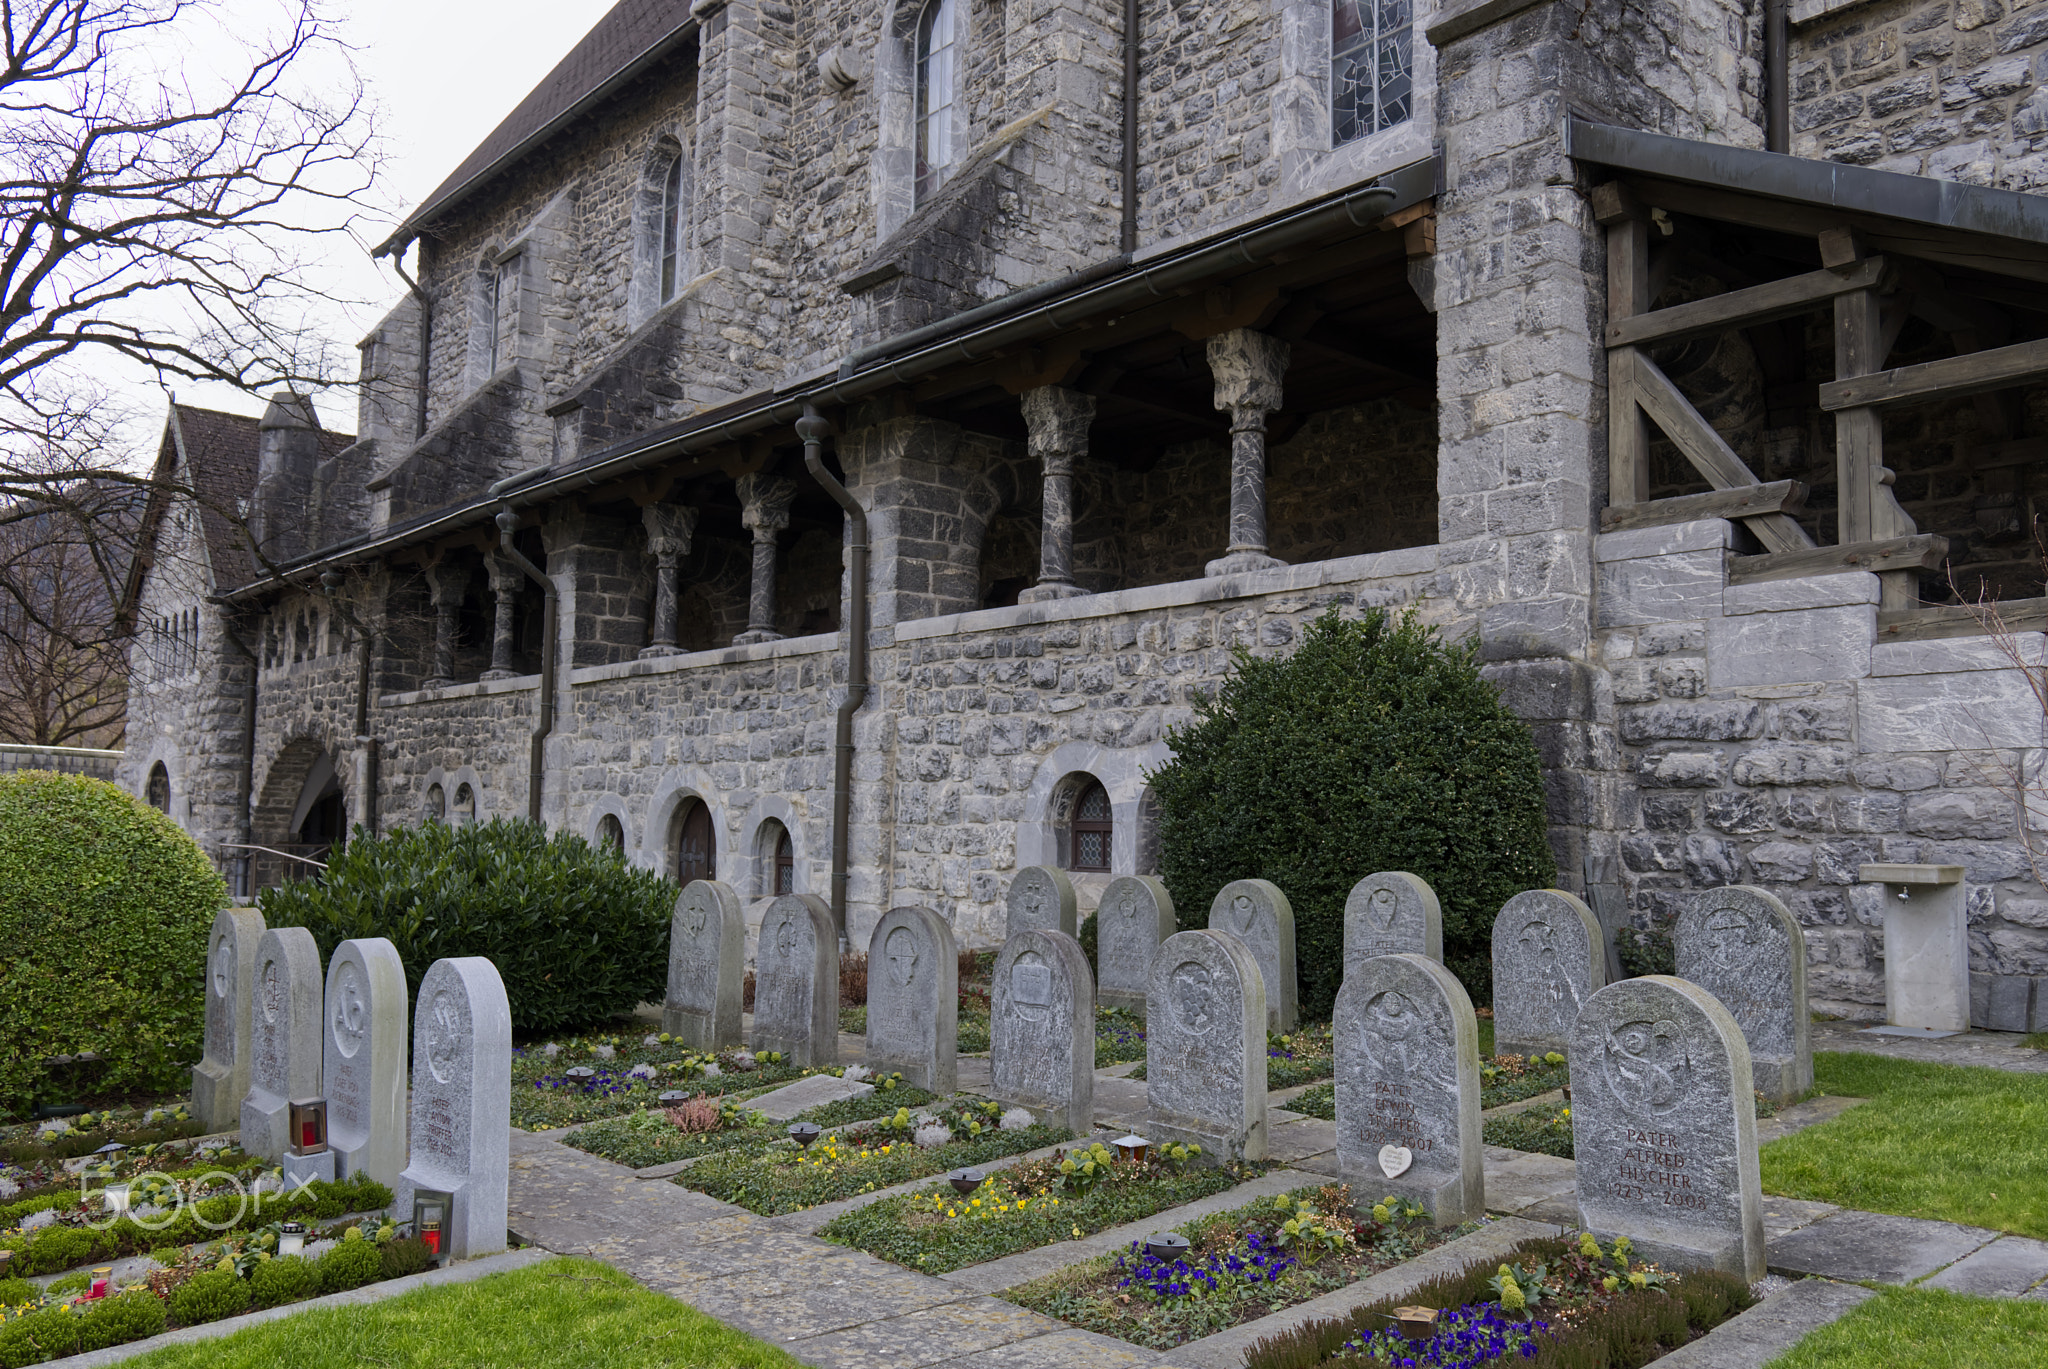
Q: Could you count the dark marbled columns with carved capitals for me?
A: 6